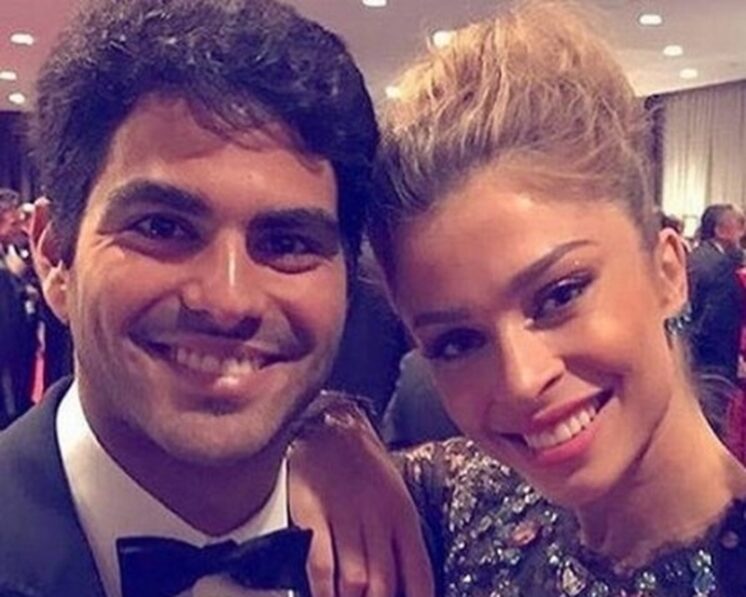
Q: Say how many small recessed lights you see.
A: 9